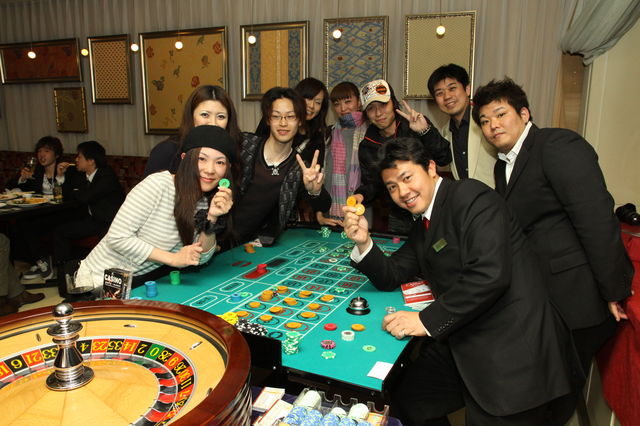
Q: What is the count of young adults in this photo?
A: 11